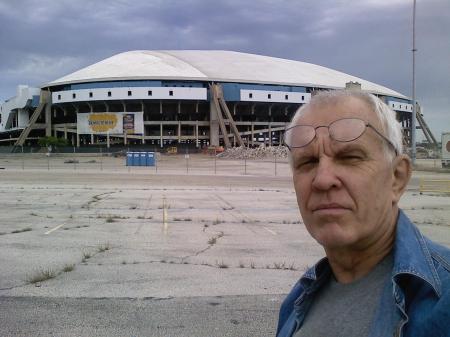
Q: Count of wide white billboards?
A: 1